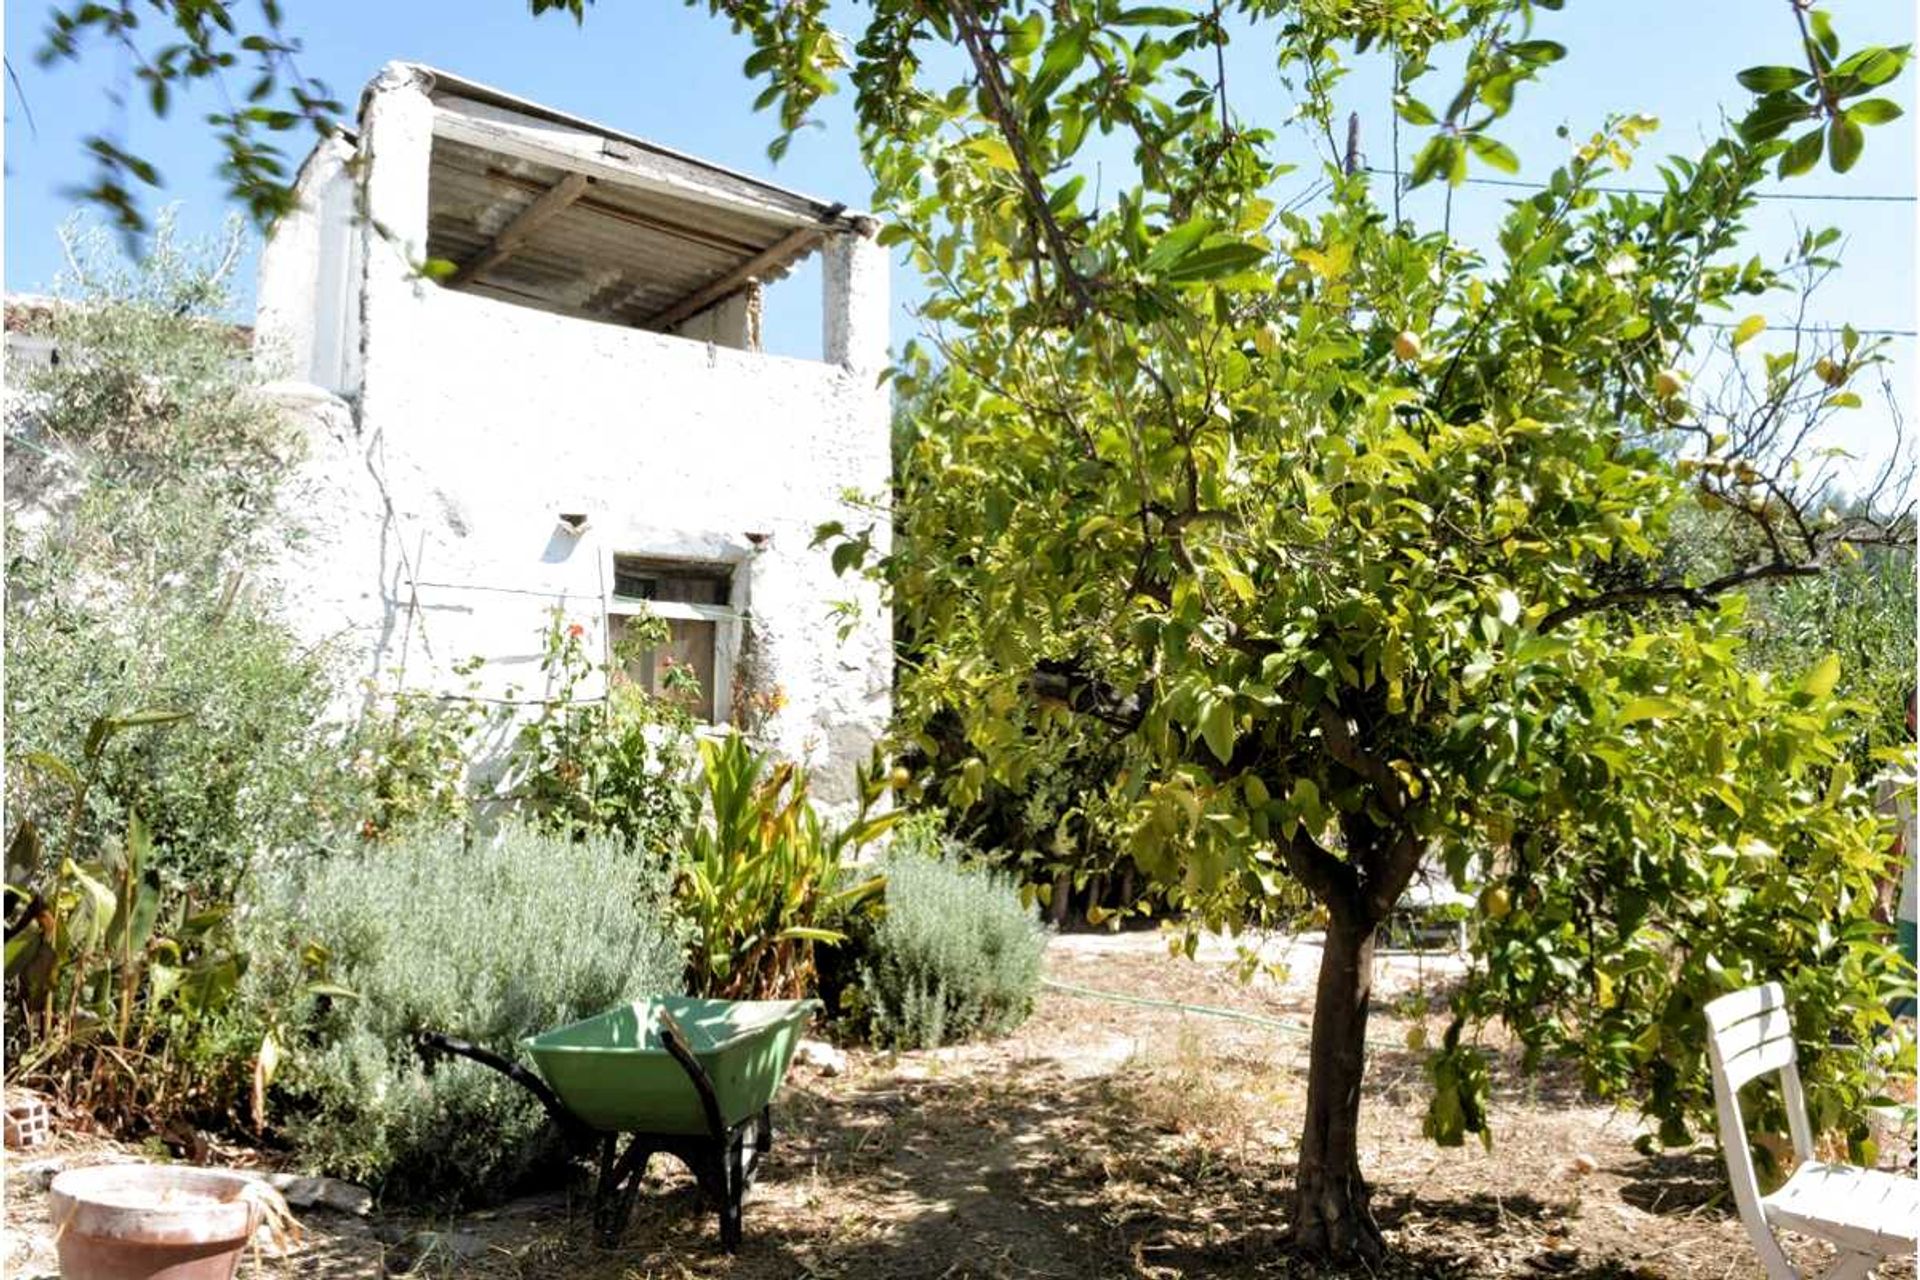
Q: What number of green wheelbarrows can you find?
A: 1